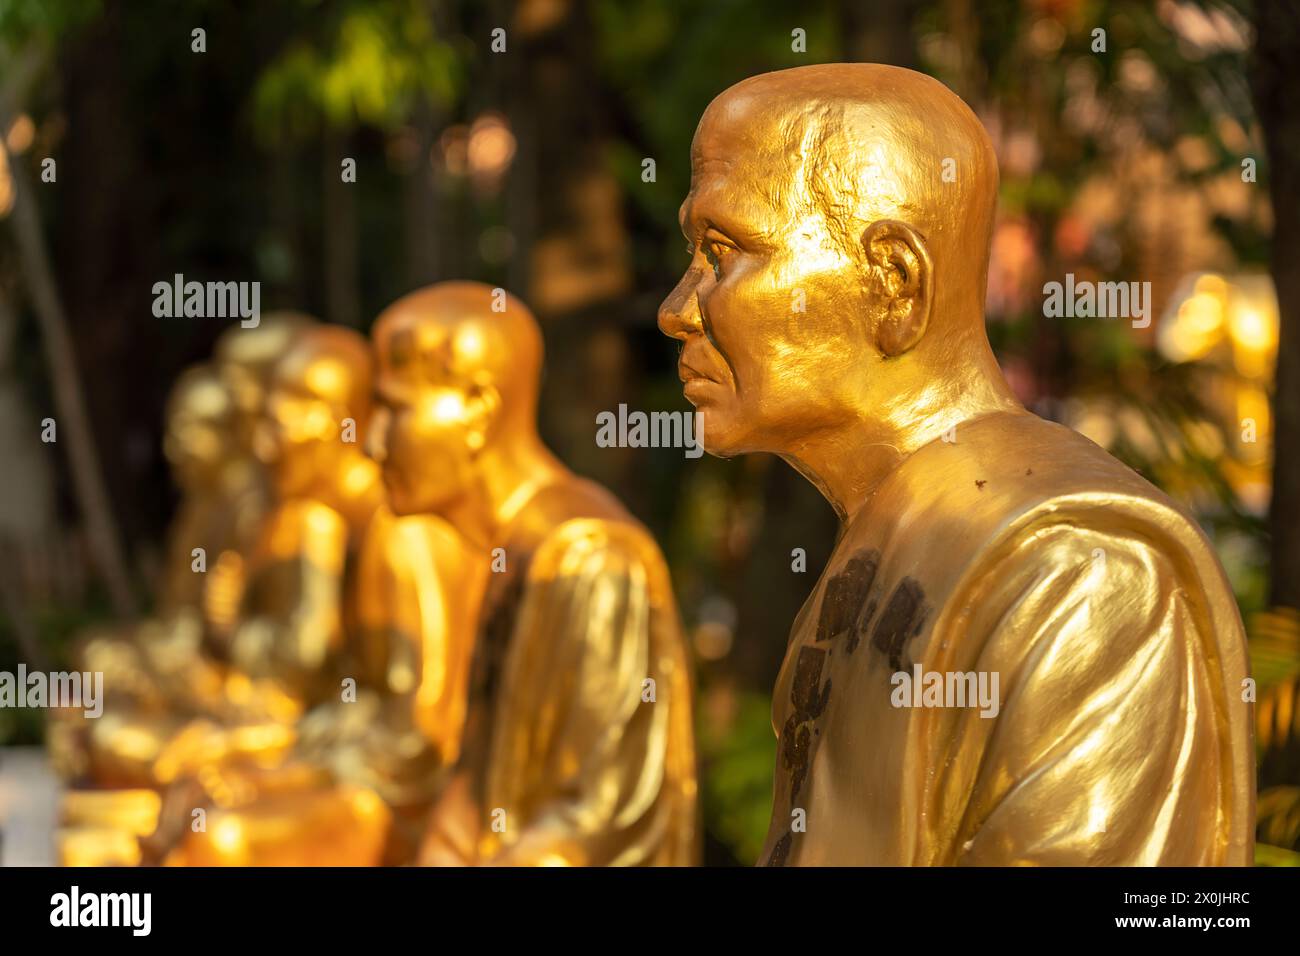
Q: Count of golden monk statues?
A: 5